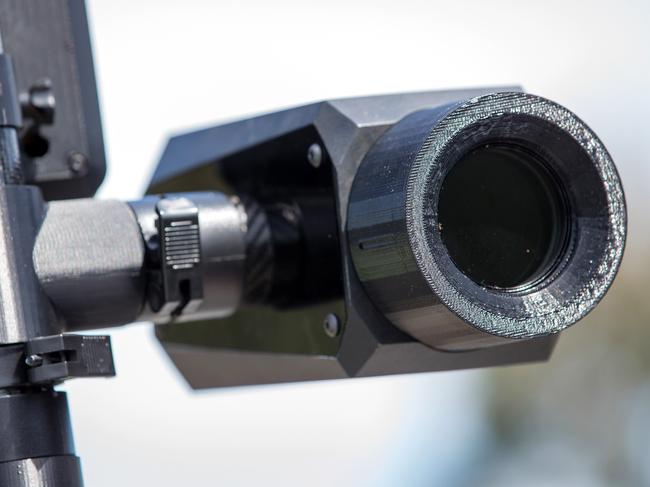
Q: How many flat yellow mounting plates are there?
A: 0